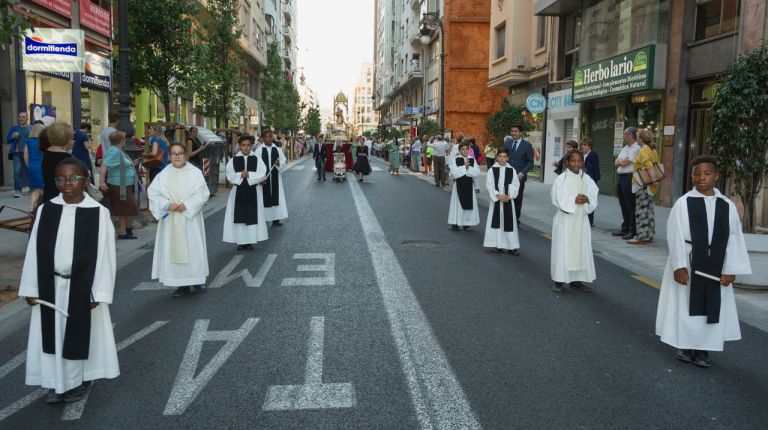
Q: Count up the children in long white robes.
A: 8